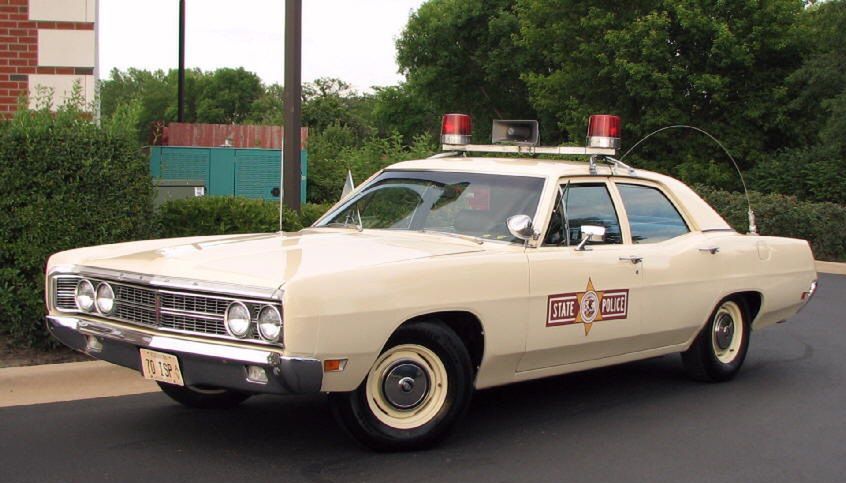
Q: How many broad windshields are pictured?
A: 1